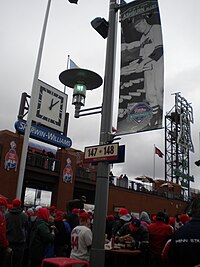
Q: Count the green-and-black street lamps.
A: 1